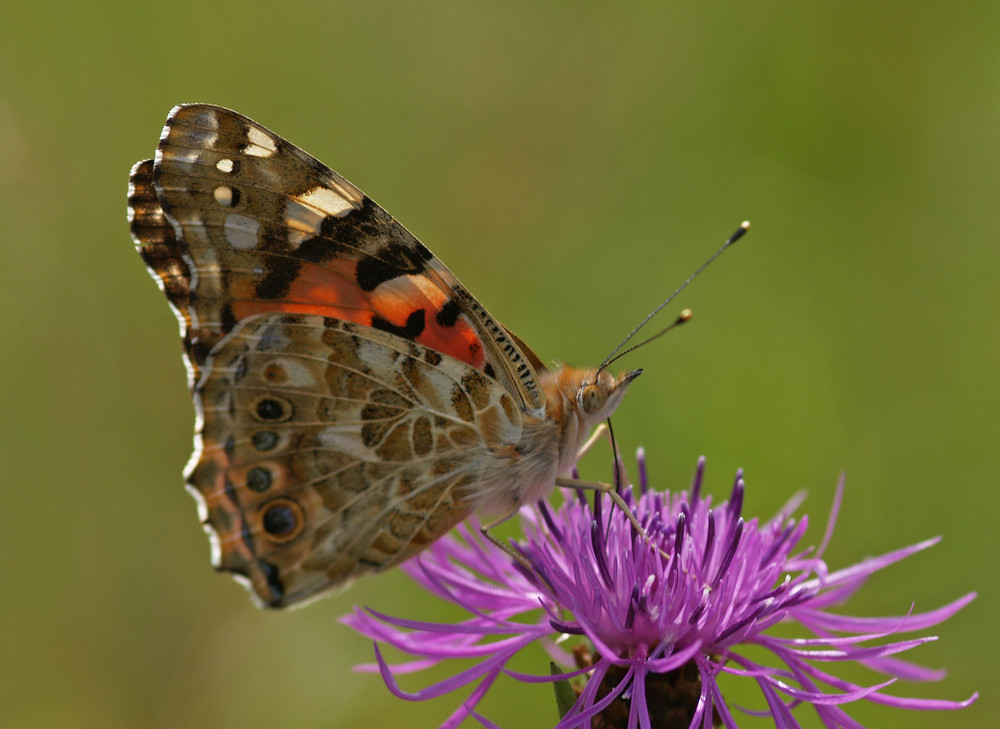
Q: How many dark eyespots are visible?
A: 4